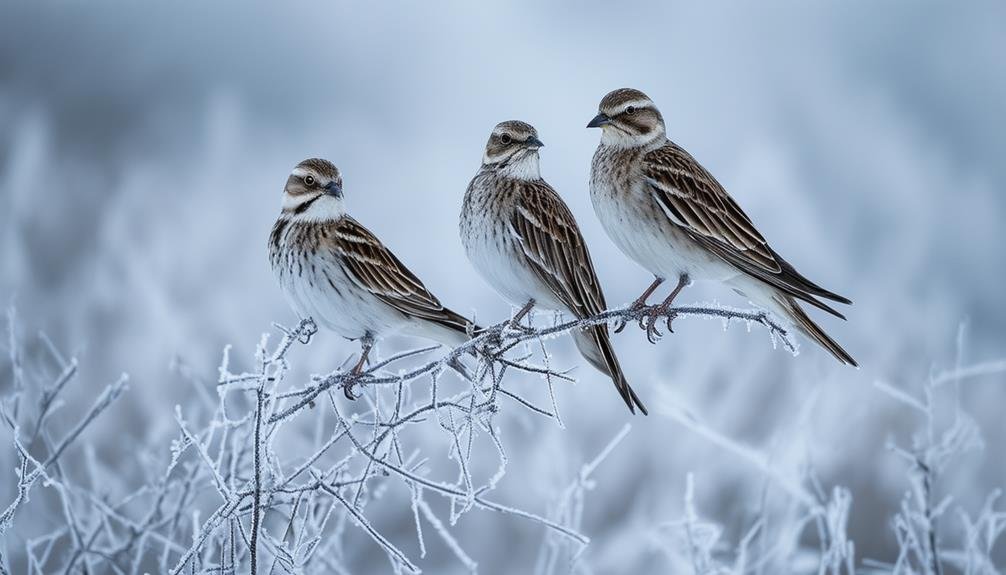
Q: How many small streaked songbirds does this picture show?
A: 3